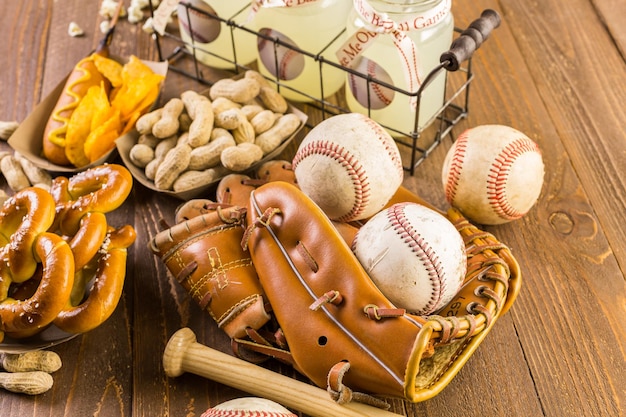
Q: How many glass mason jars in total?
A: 3